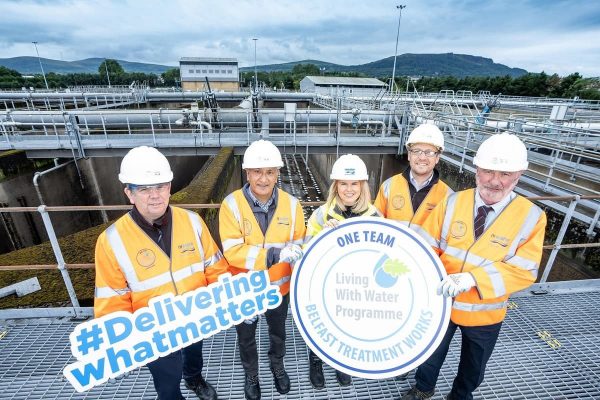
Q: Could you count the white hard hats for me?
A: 5